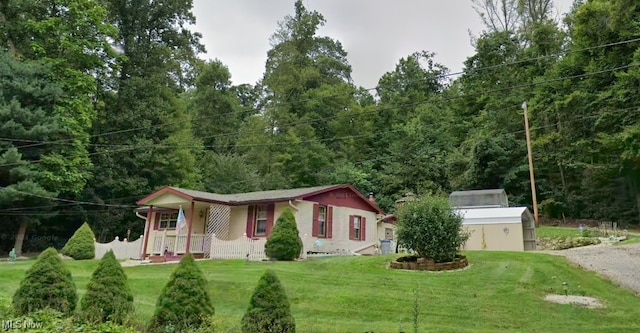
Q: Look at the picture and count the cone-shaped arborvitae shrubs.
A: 6